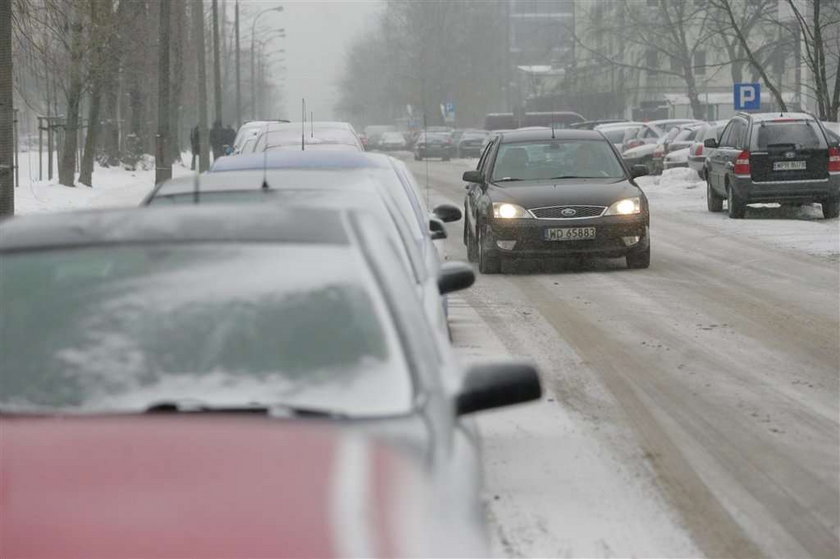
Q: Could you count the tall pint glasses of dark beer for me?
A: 0